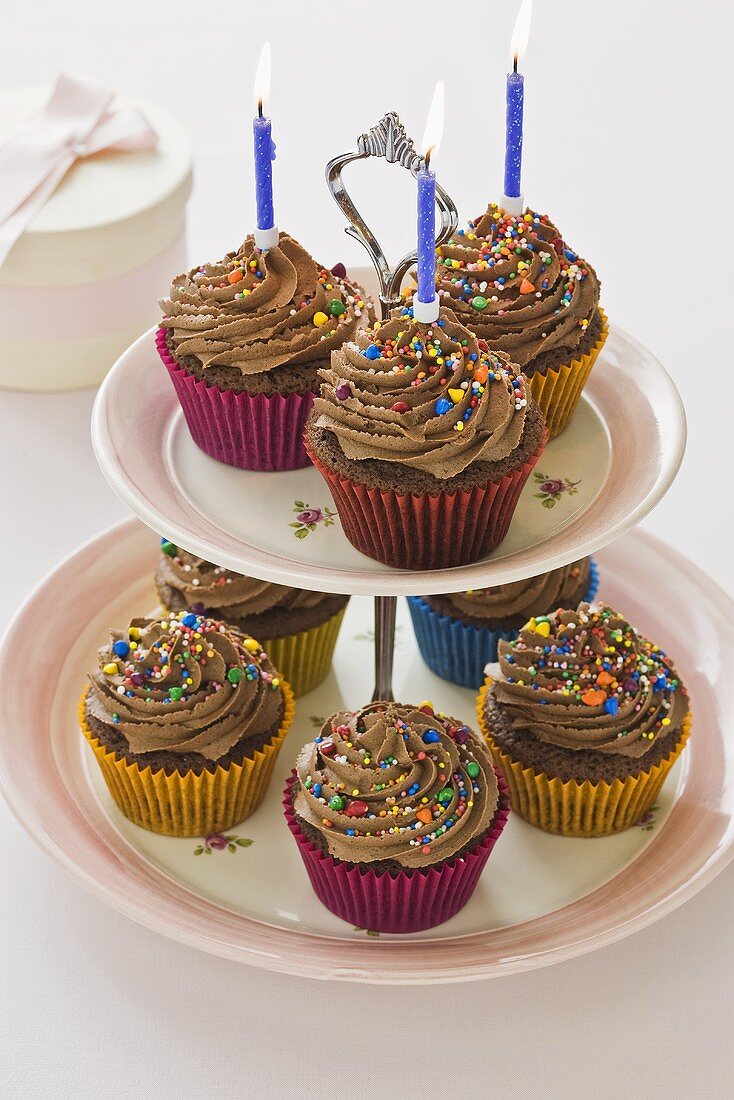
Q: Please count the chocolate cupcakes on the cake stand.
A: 8